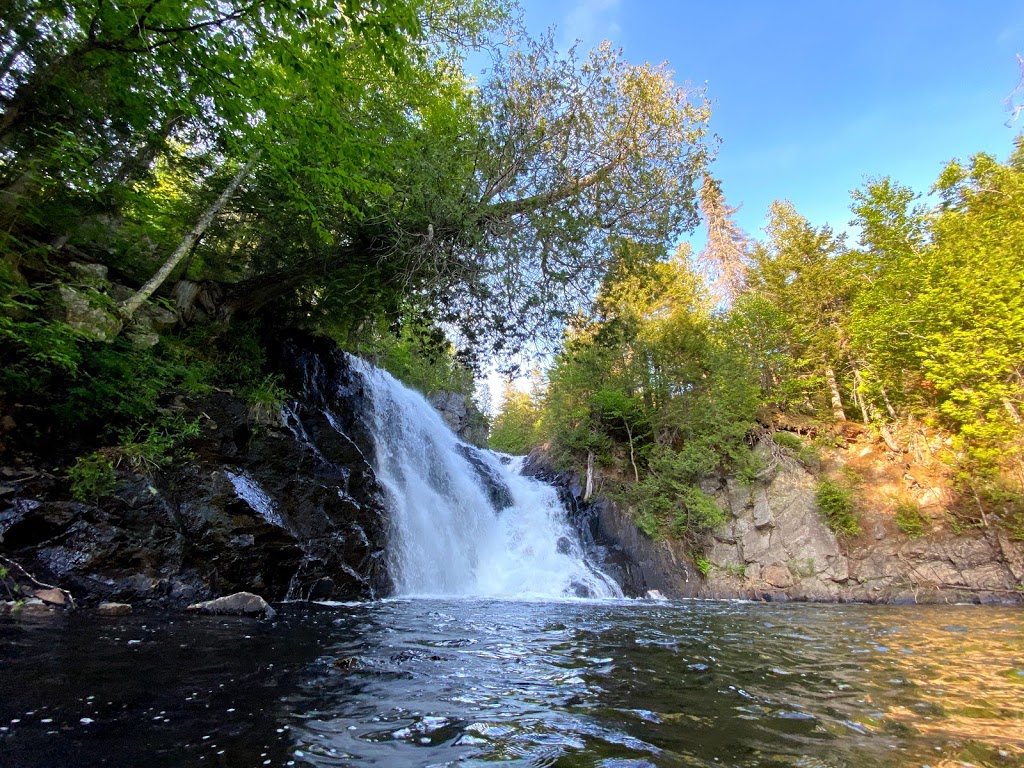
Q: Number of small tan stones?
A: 2